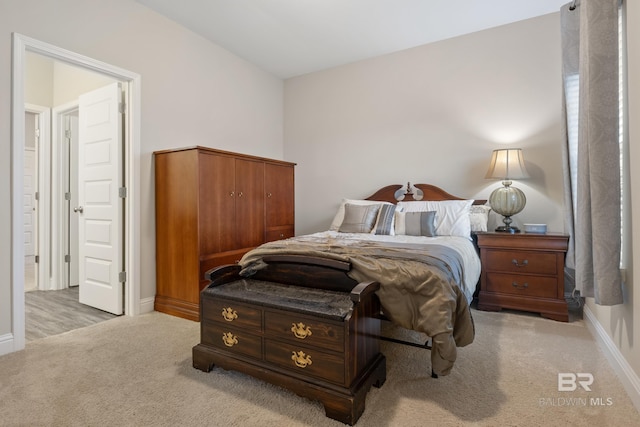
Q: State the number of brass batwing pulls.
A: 4